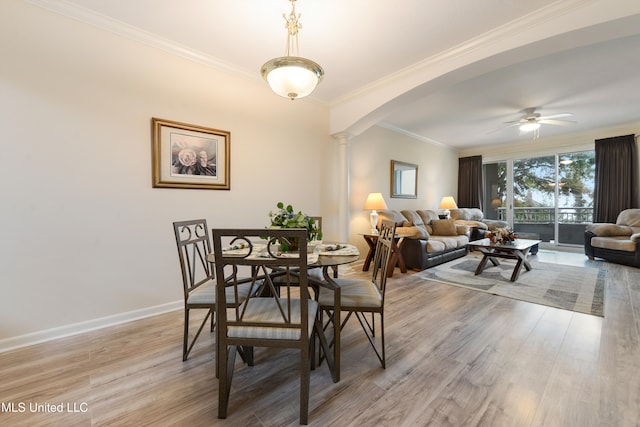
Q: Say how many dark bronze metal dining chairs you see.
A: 4